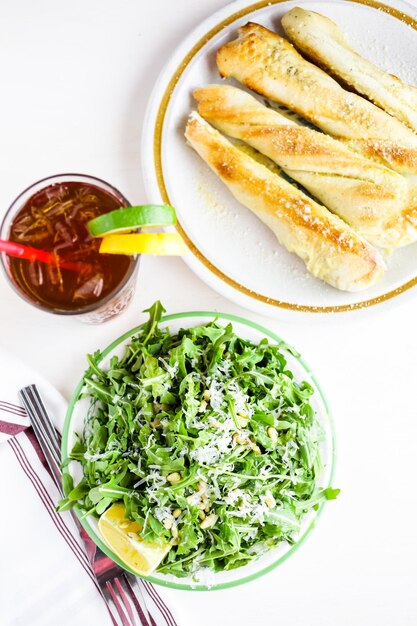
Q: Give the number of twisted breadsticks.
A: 4